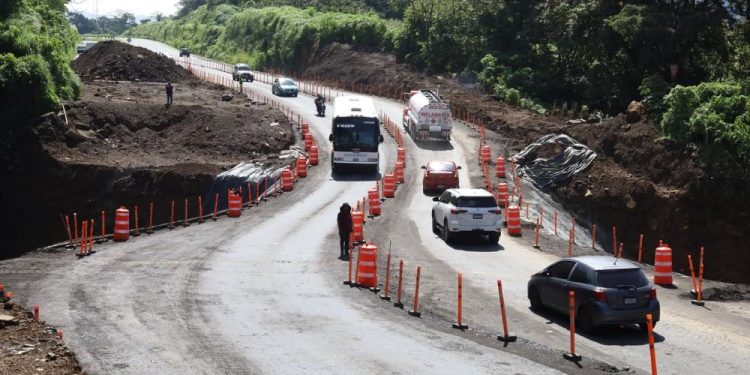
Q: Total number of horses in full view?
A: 0